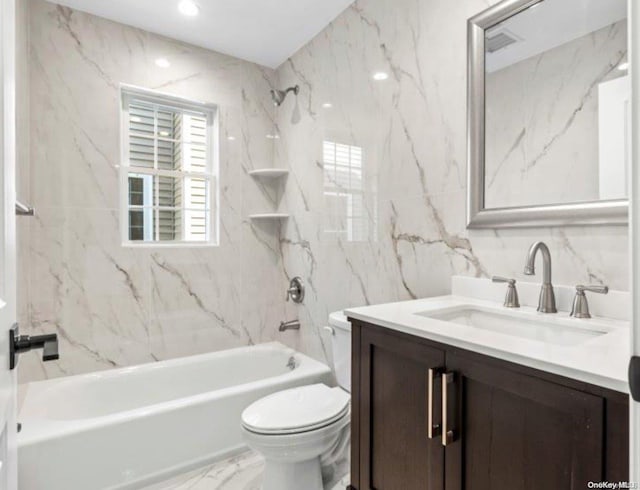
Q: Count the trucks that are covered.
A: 0